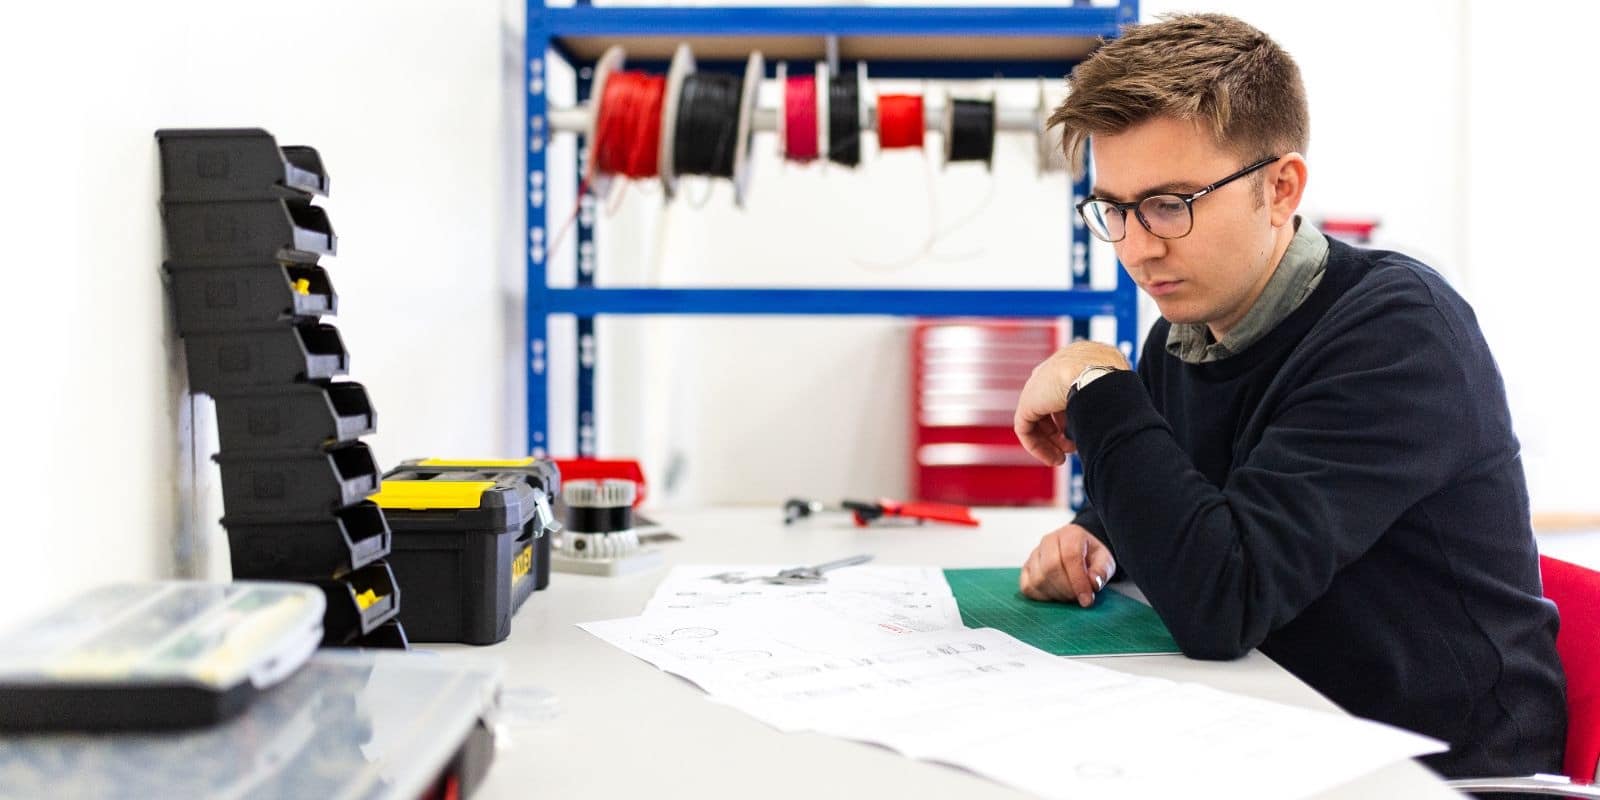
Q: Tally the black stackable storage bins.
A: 9